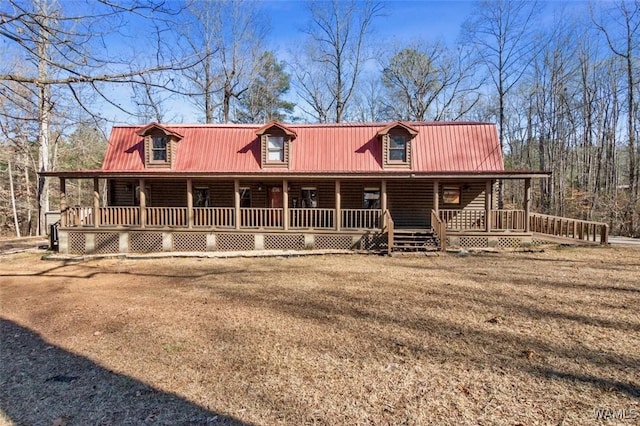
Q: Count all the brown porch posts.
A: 11